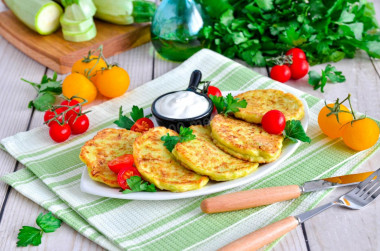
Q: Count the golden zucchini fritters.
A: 5